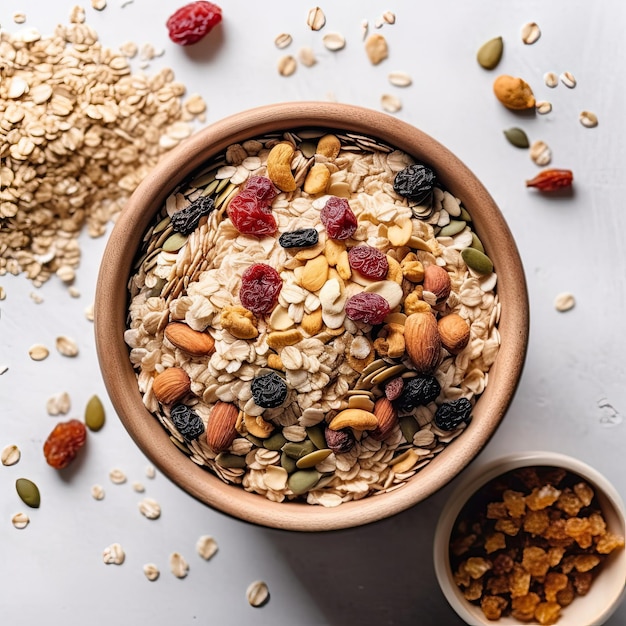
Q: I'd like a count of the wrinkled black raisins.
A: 7